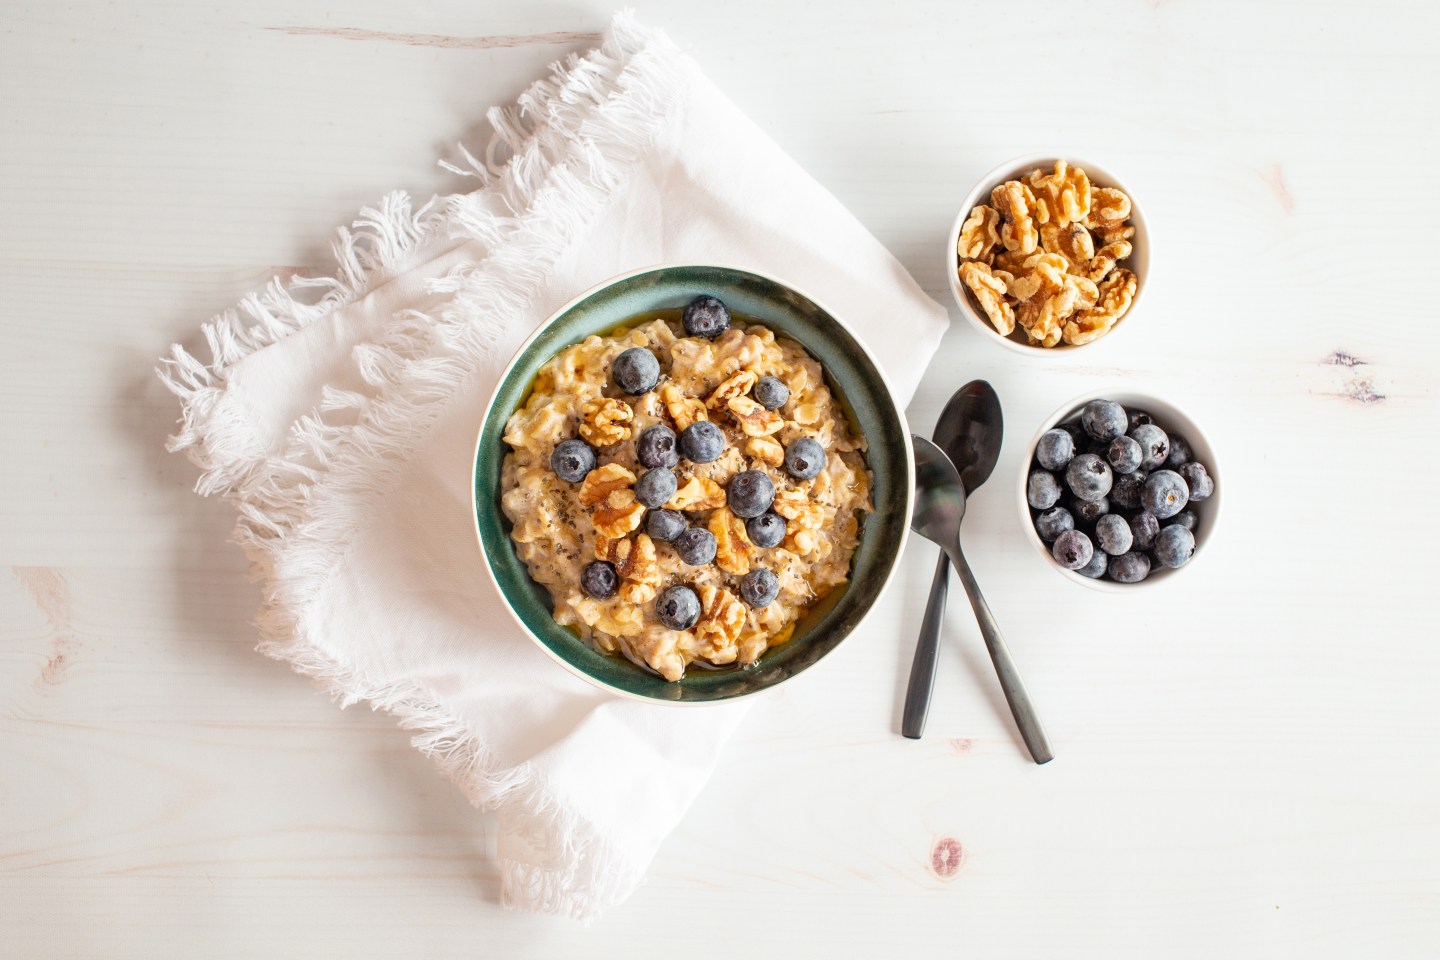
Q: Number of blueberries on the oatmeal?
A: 15